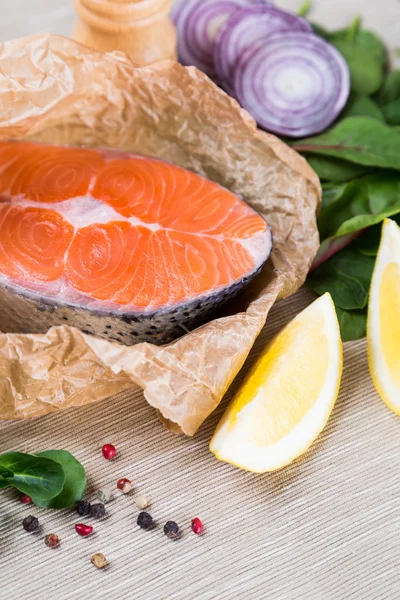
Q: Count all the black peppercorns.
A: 5